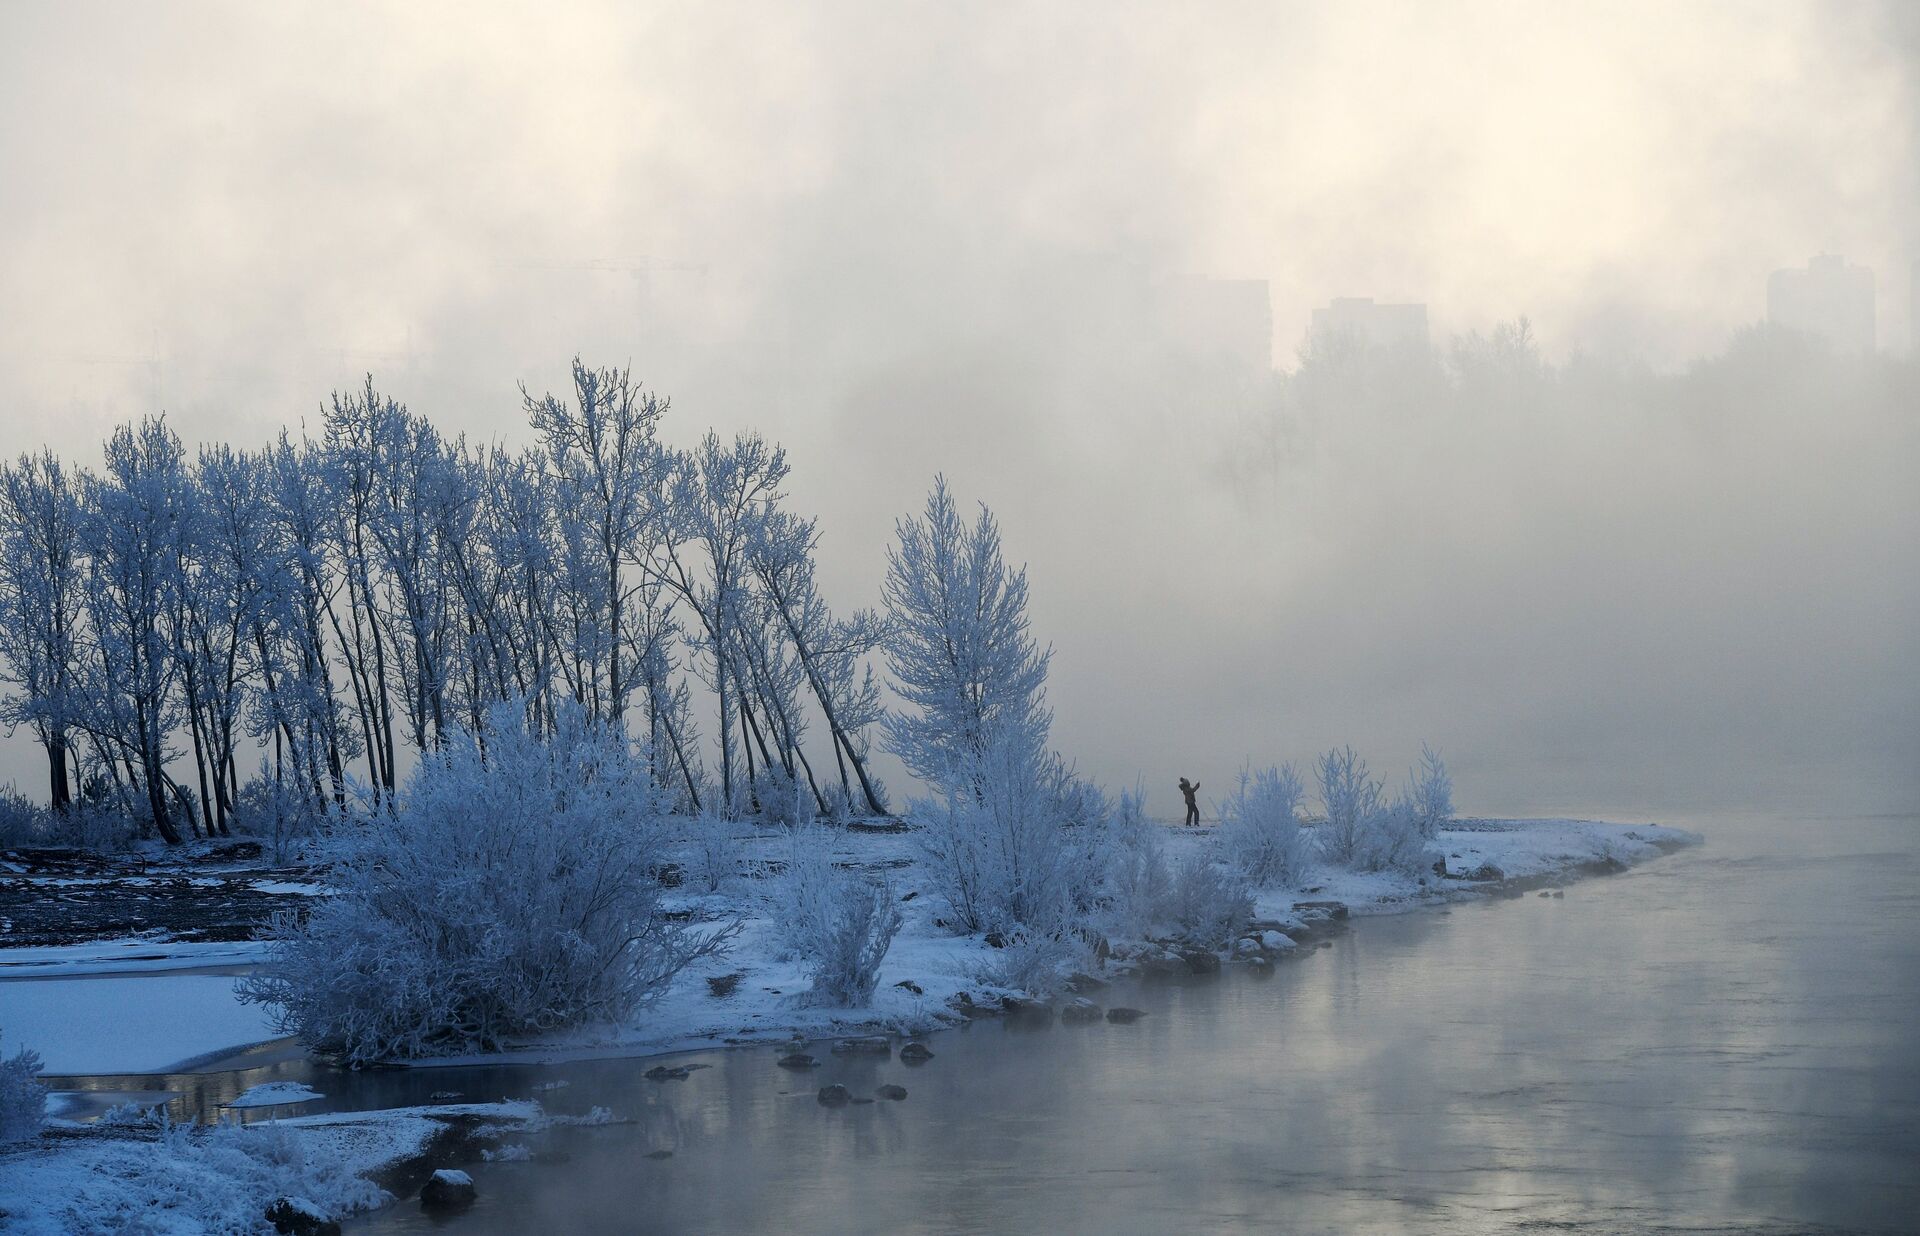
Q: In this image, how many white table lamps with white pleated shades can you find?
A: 0